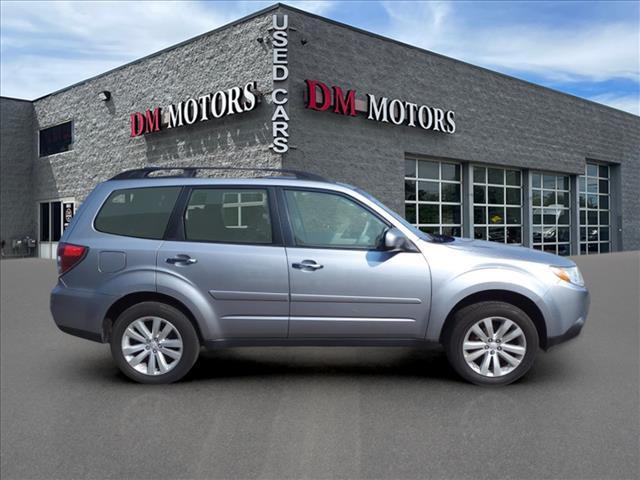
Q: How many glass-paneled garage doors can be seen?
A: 4